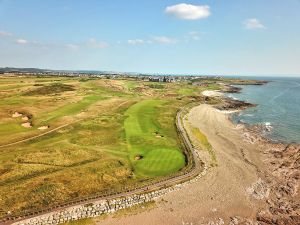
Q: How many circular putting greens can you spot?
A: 1